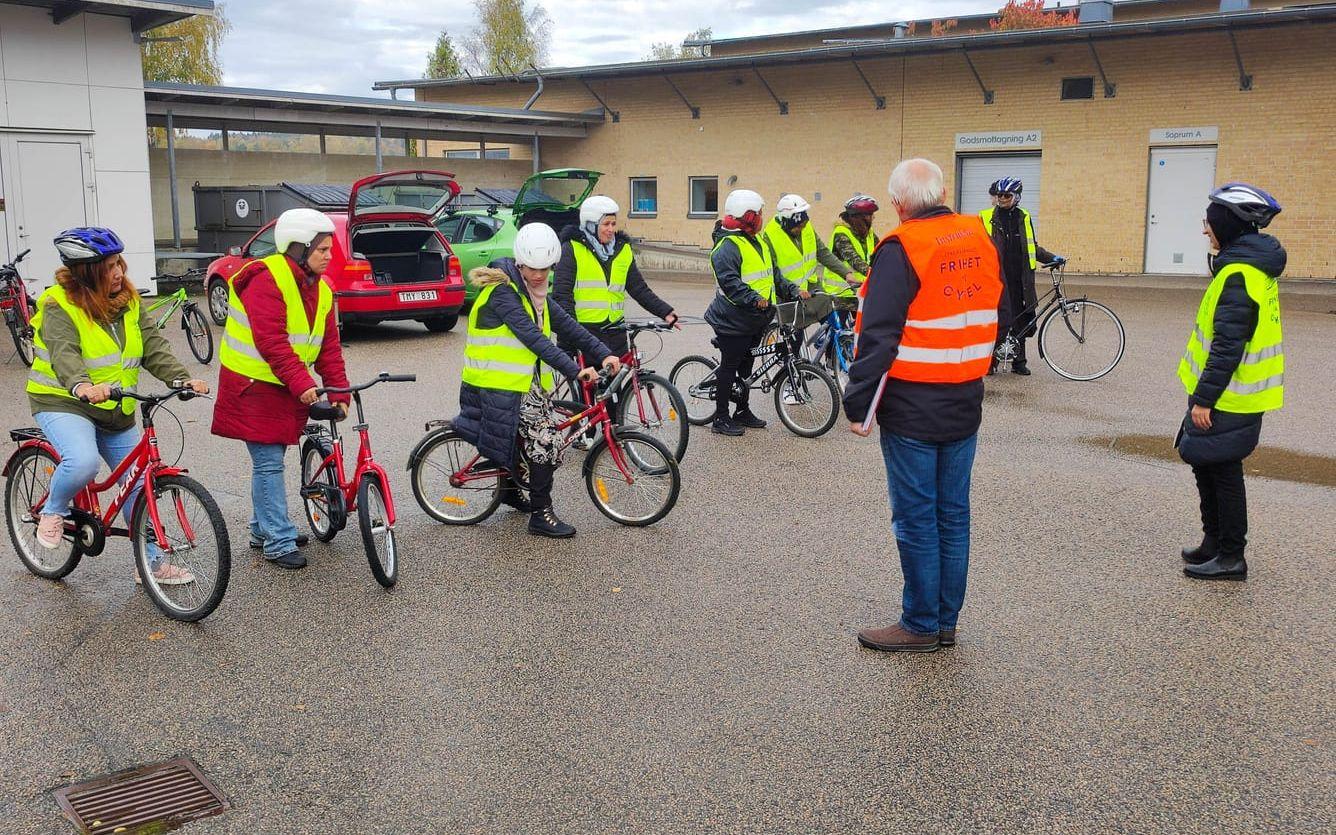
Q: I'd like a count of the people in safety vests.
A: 10